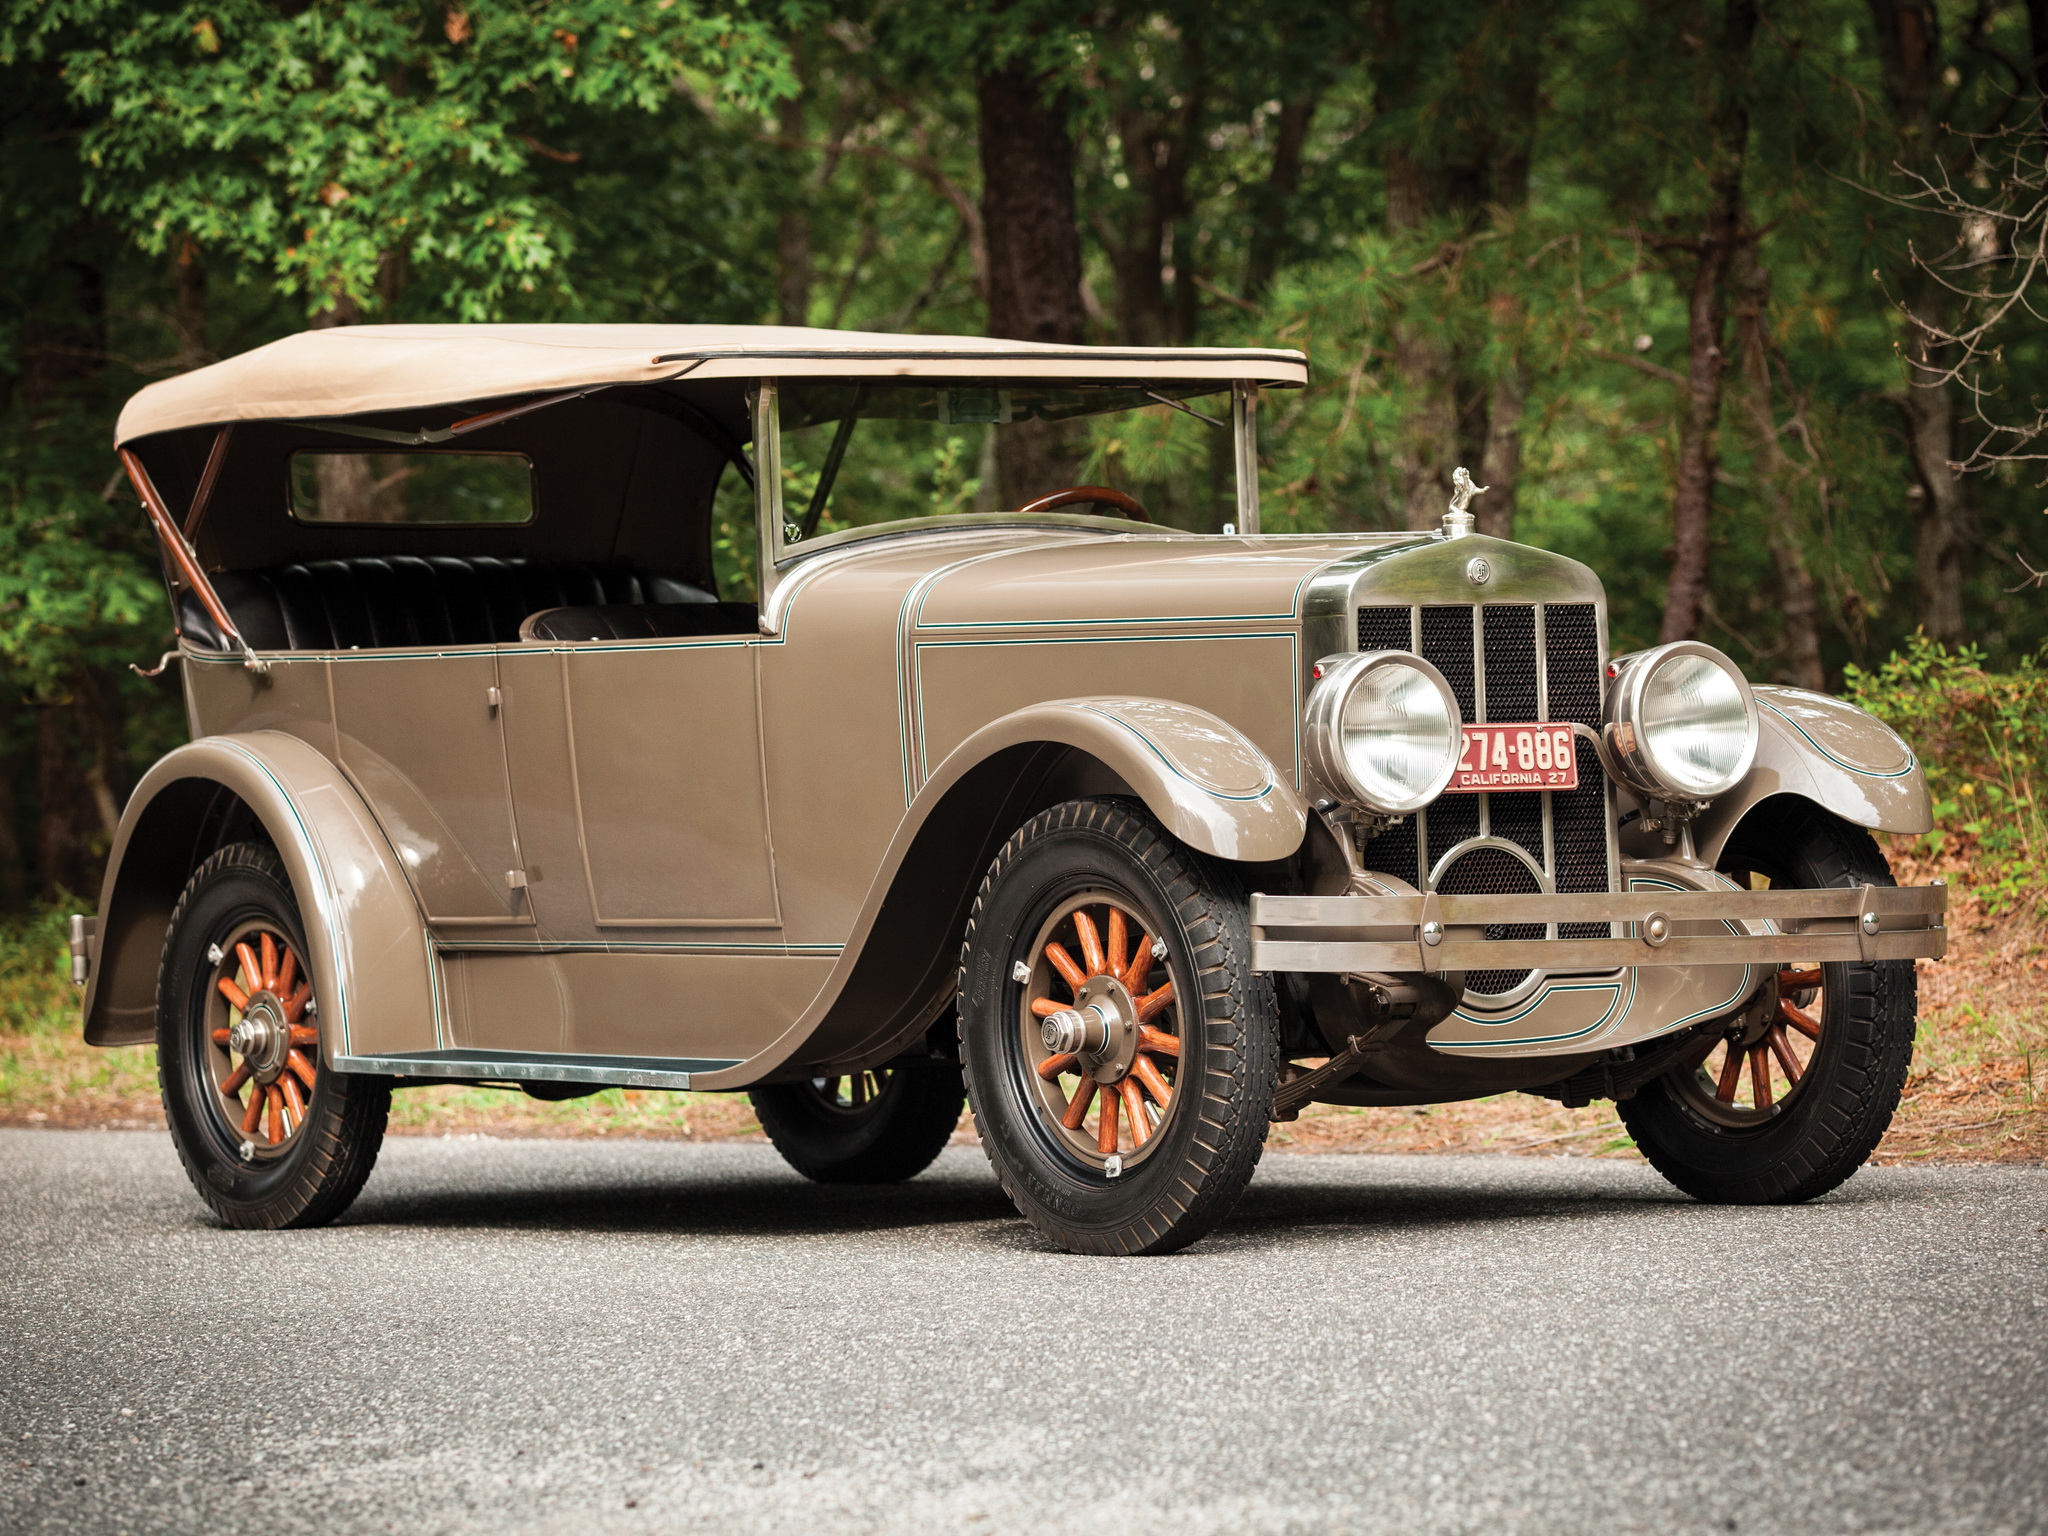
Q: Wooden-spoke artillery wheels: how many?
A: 4